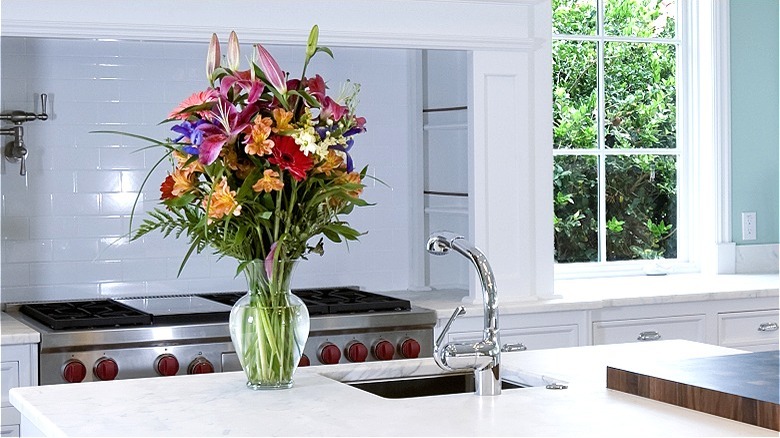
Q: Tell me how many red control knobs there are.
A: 9